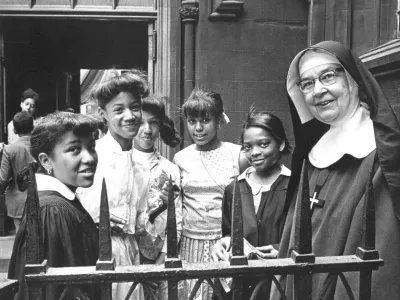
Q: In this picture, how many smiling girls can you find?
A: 5